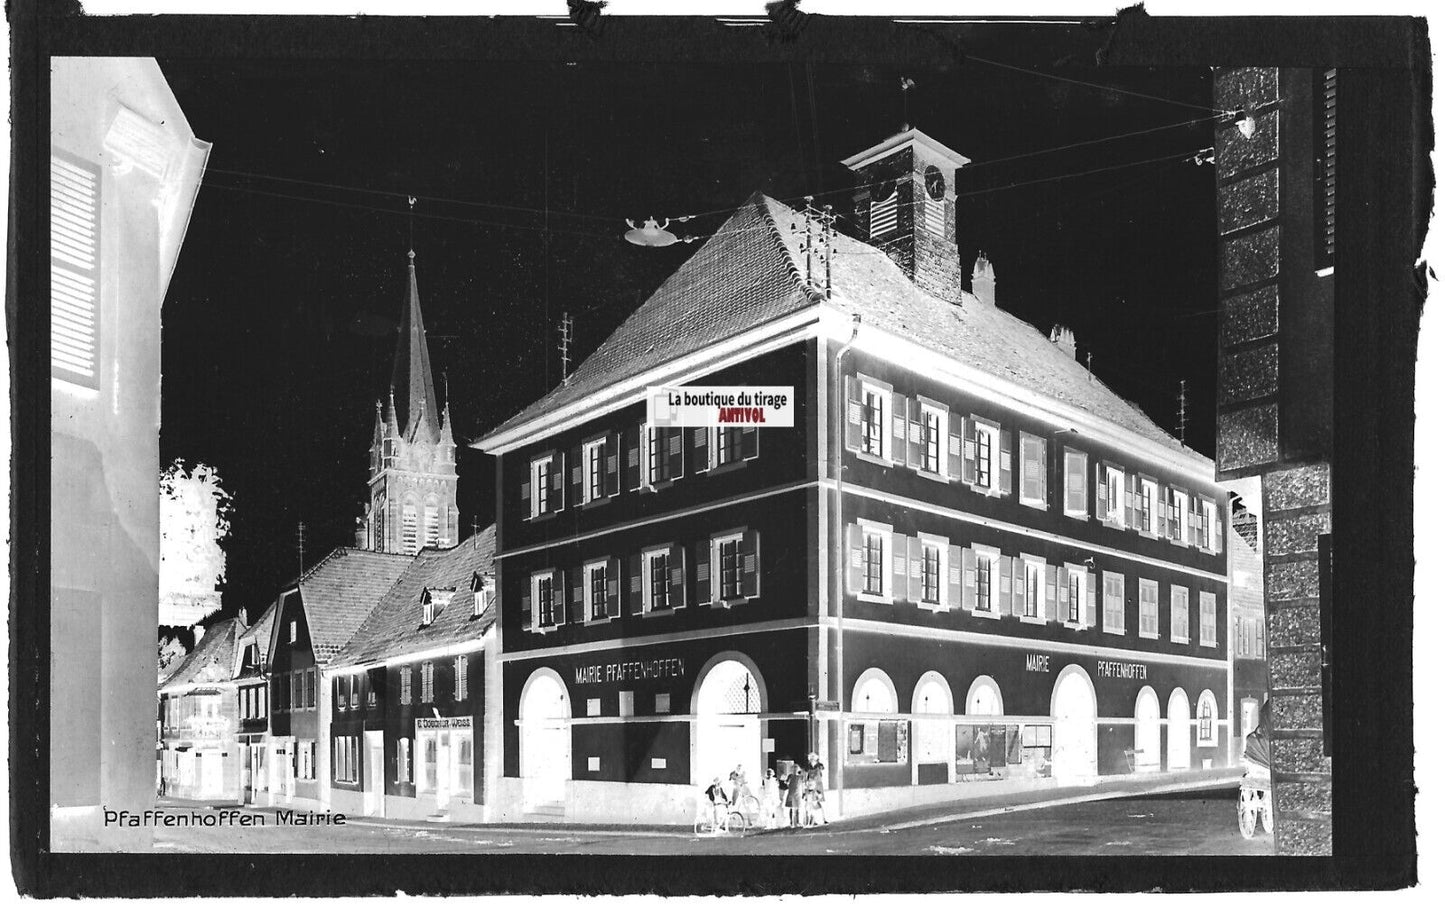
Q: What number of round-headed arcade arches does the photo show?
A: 9